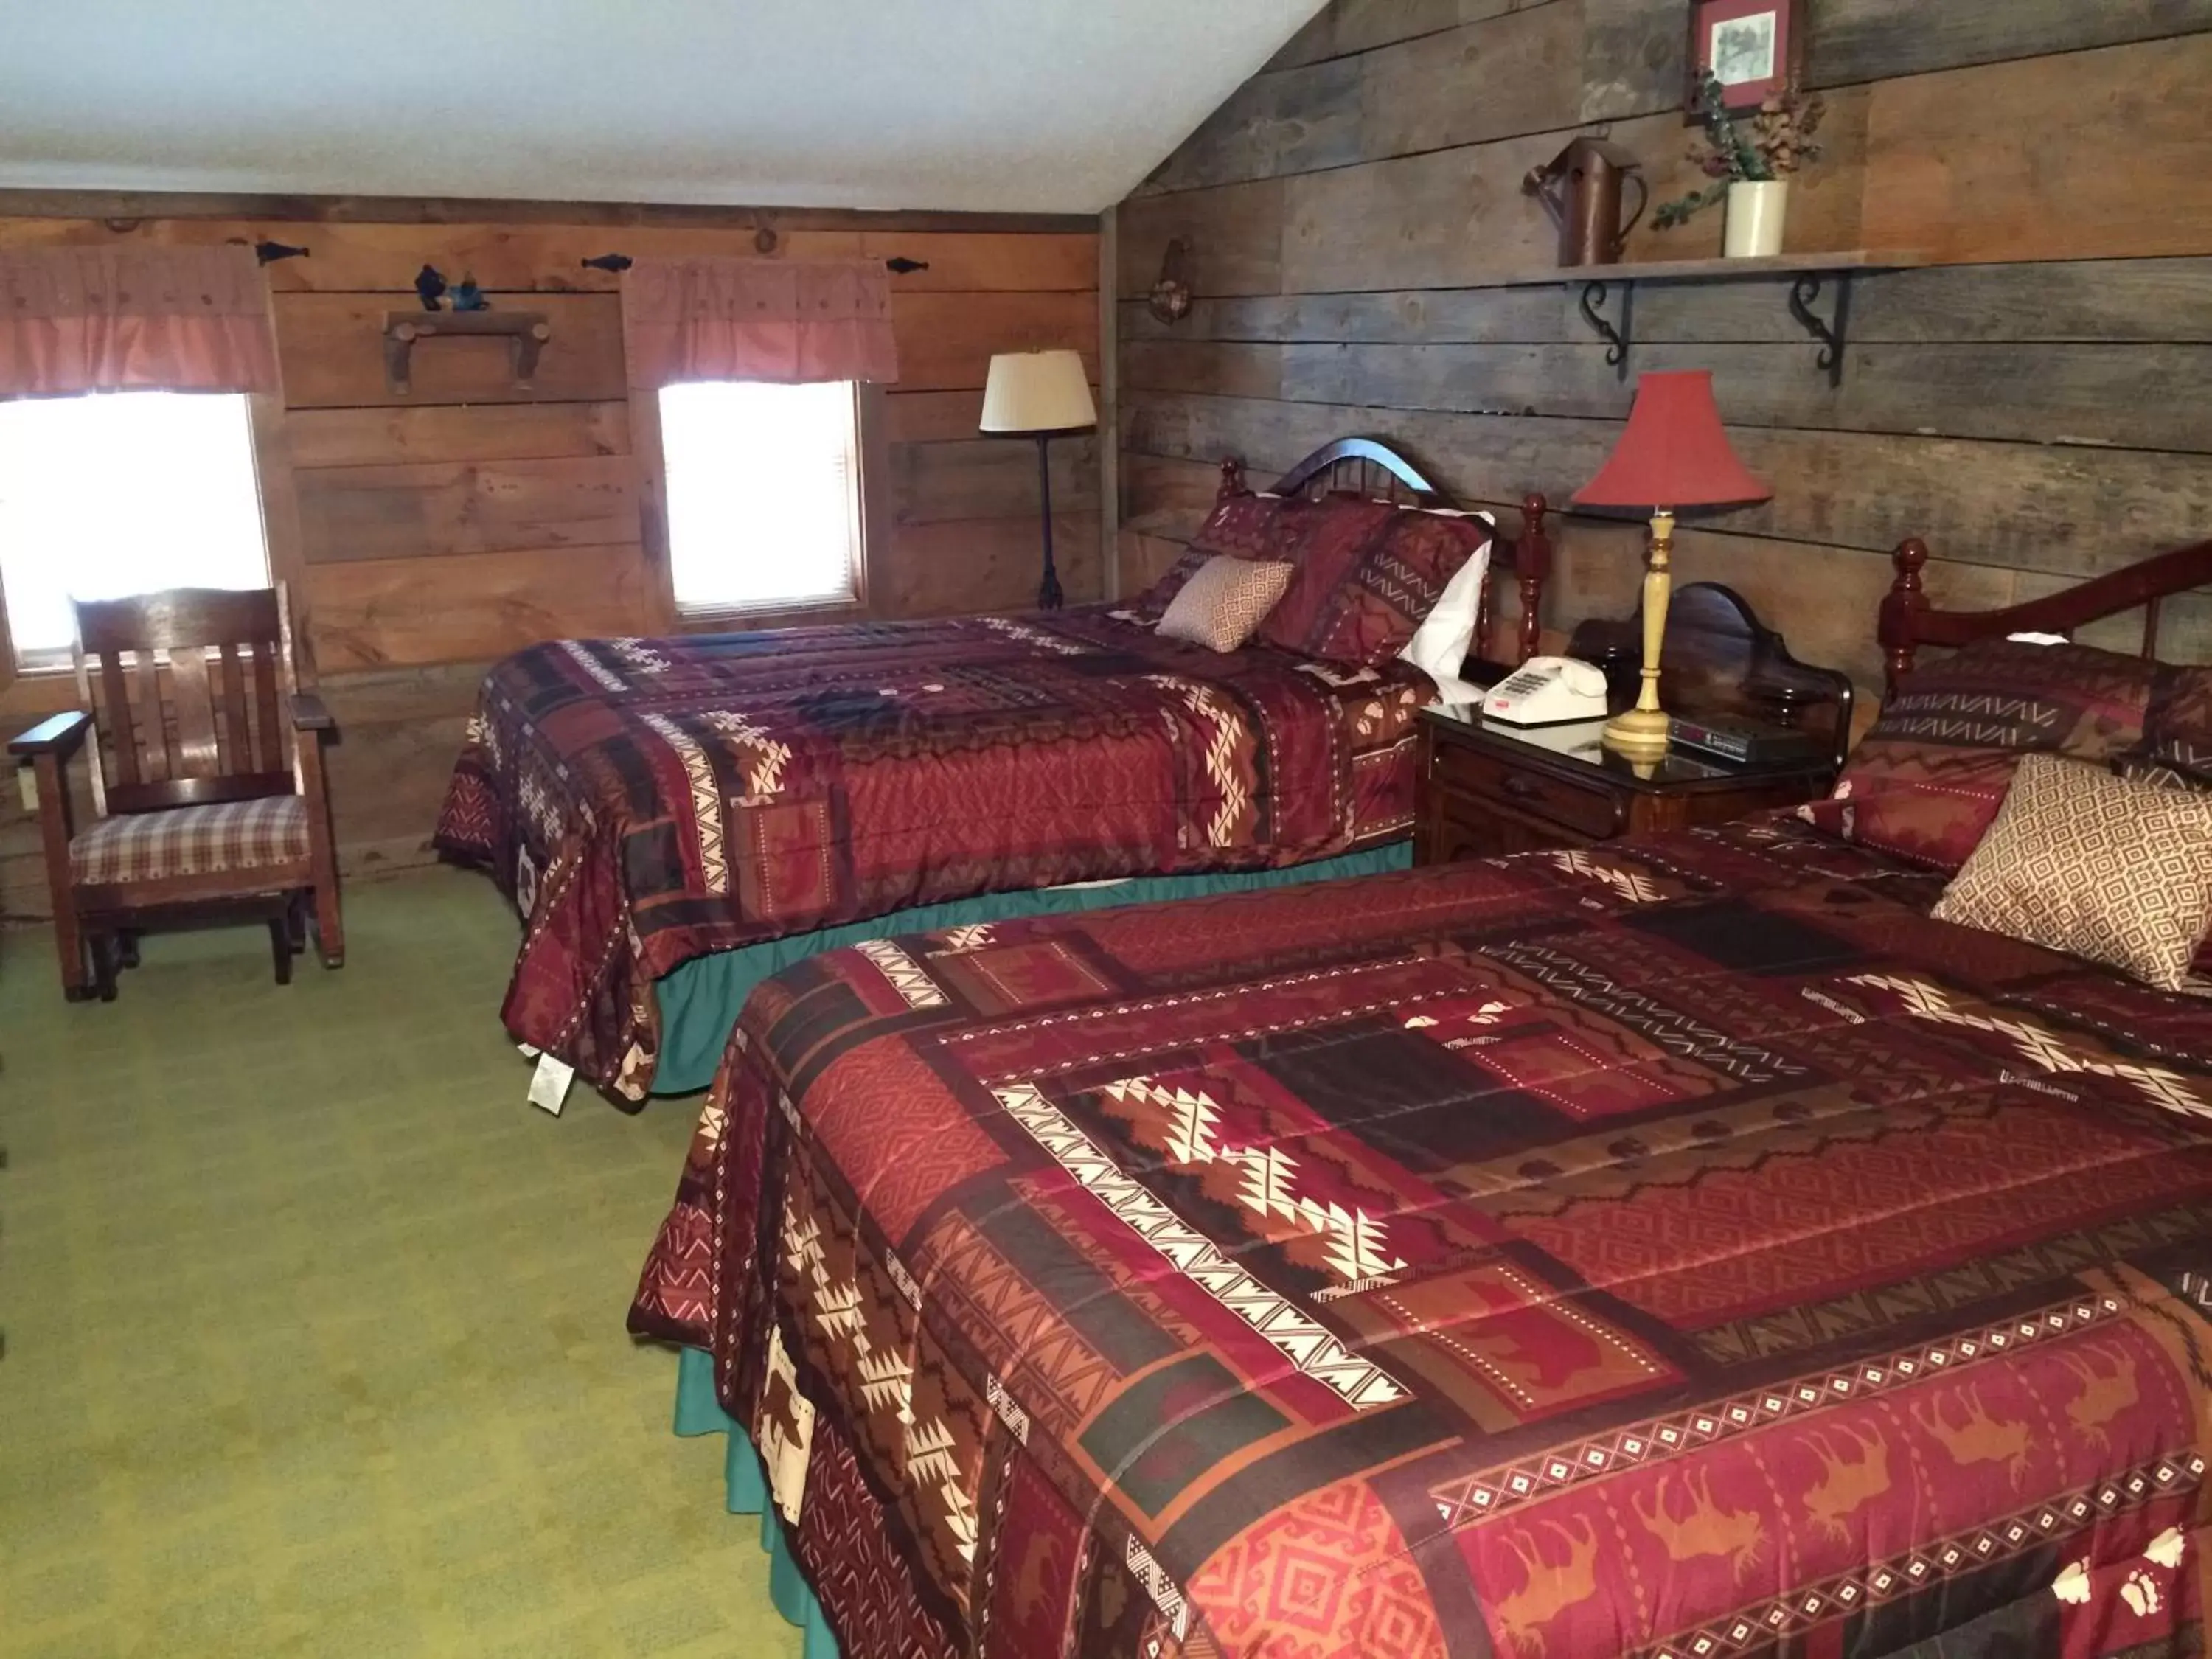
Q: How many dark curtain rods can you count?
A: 2